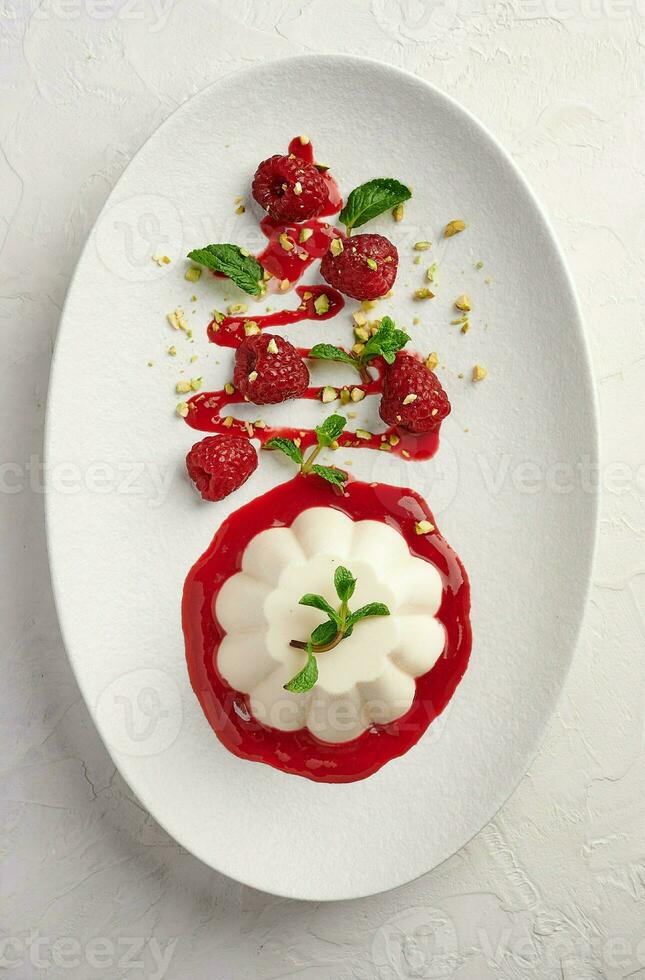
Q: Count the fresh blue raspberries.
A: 0